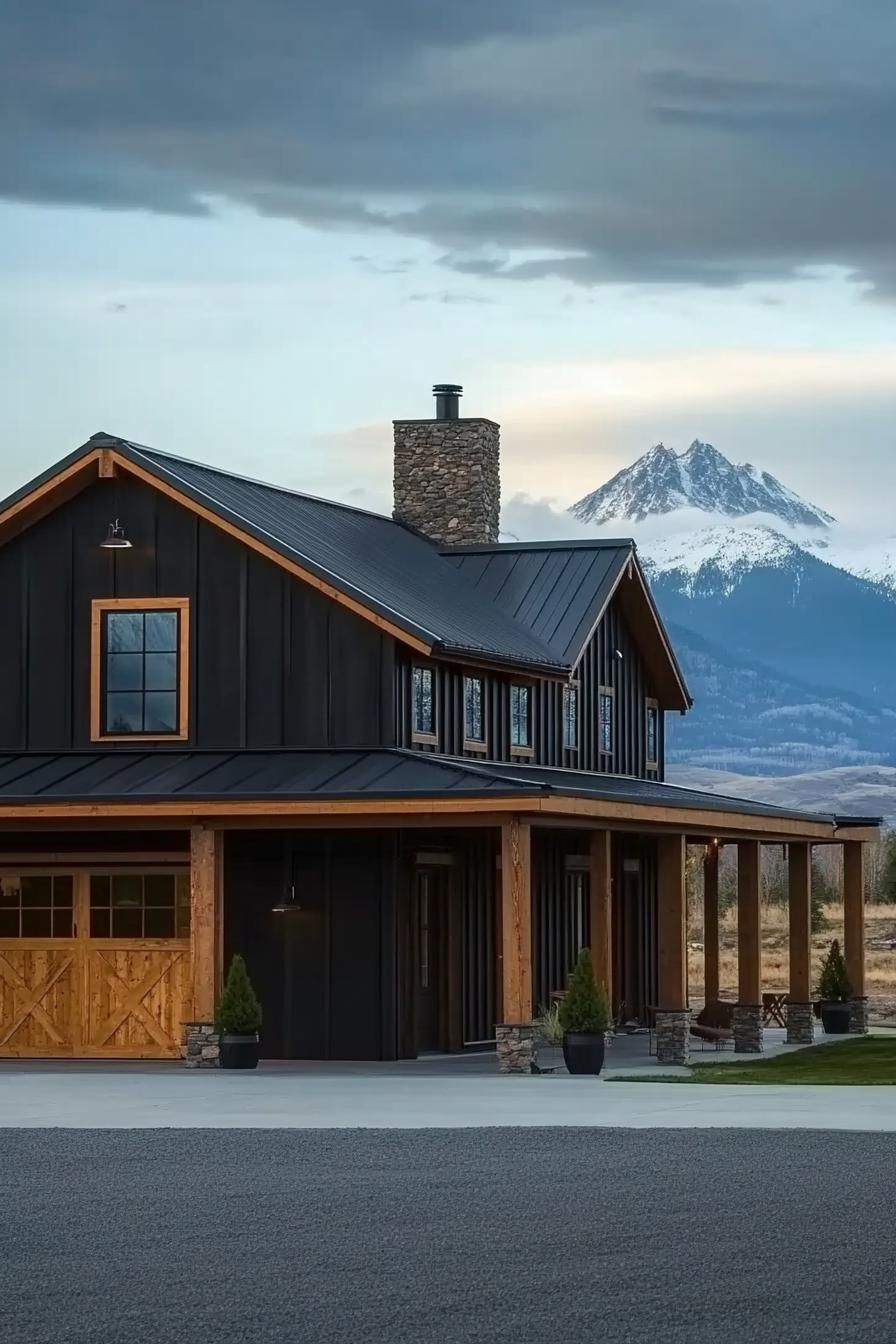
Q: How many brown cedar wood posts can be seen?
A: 8